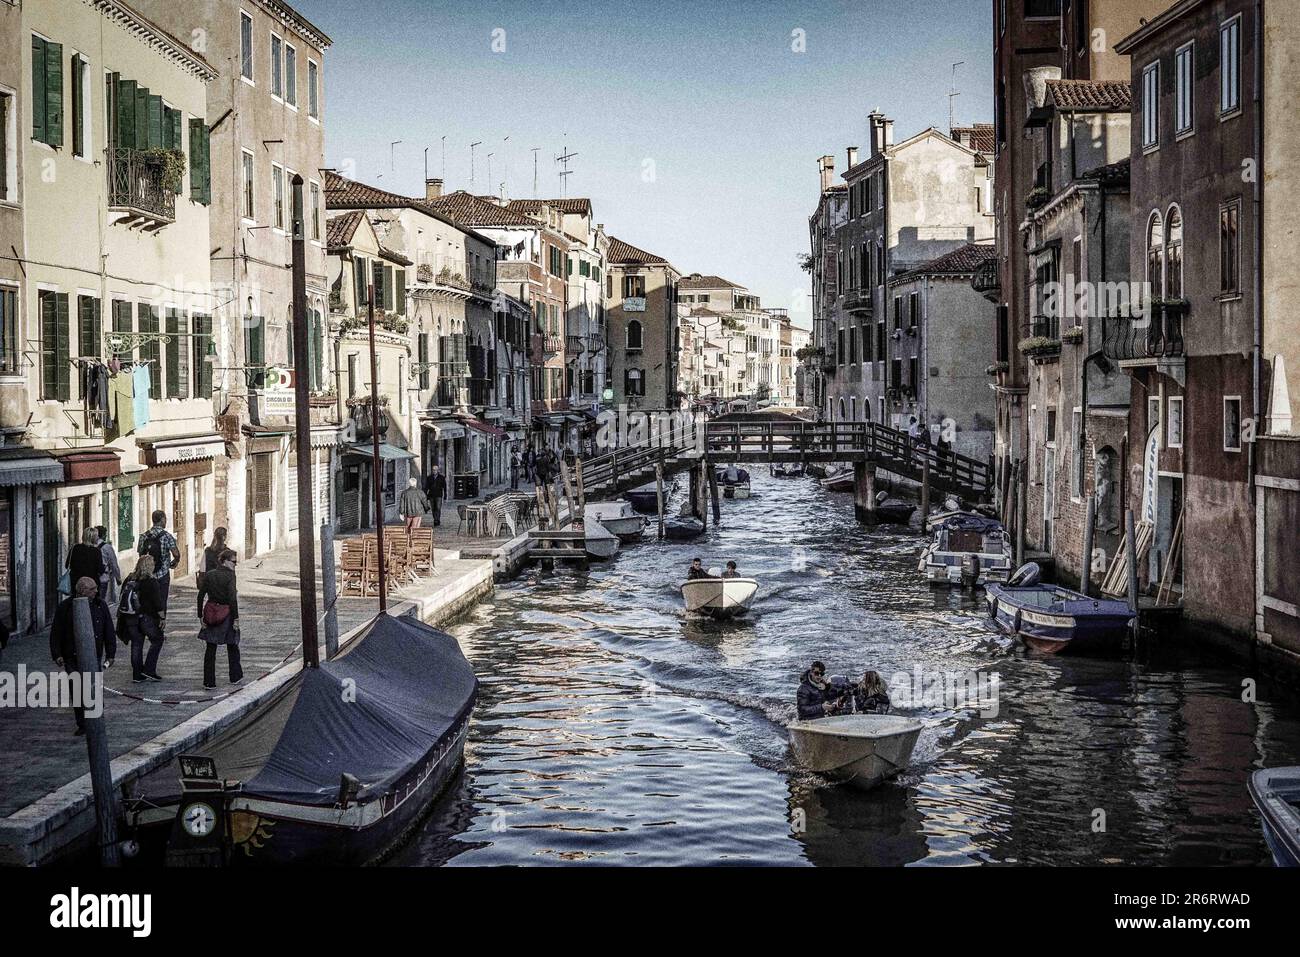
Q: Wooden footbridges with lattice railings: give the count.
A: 1